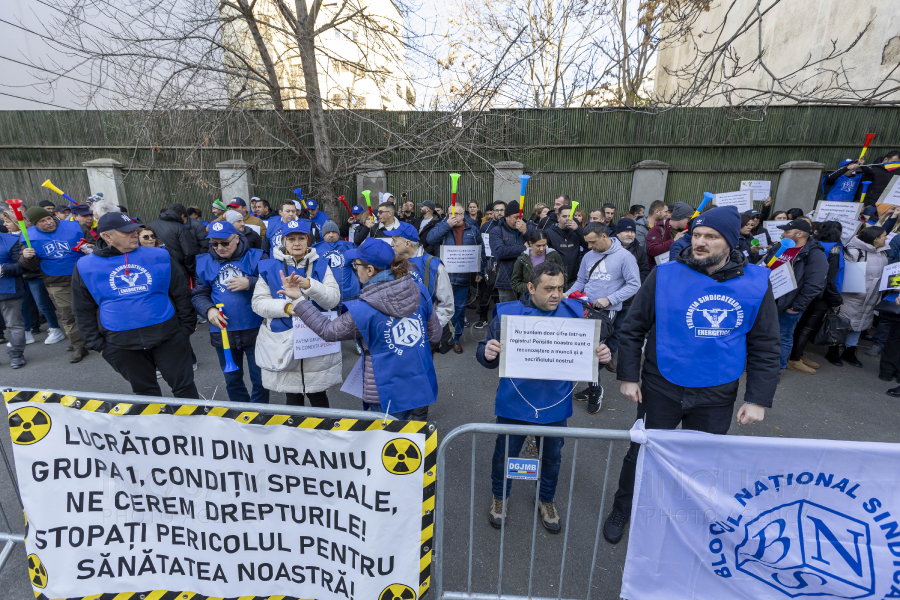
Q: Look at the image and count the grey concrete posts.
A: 6